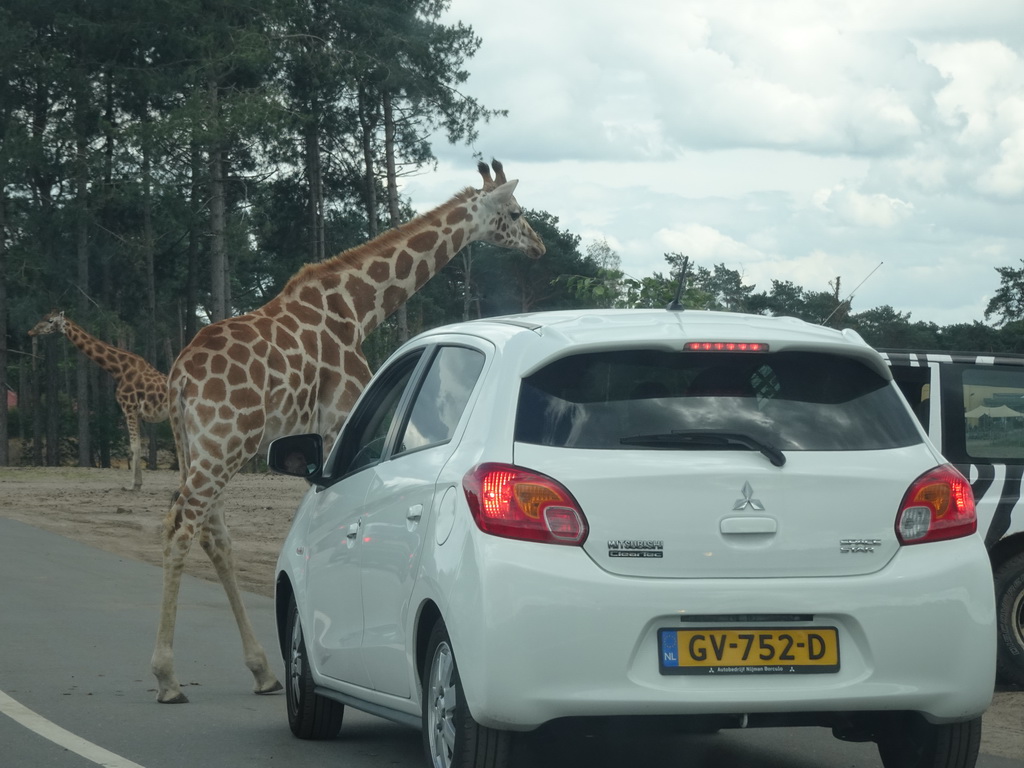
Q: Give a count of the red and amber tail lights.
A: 2